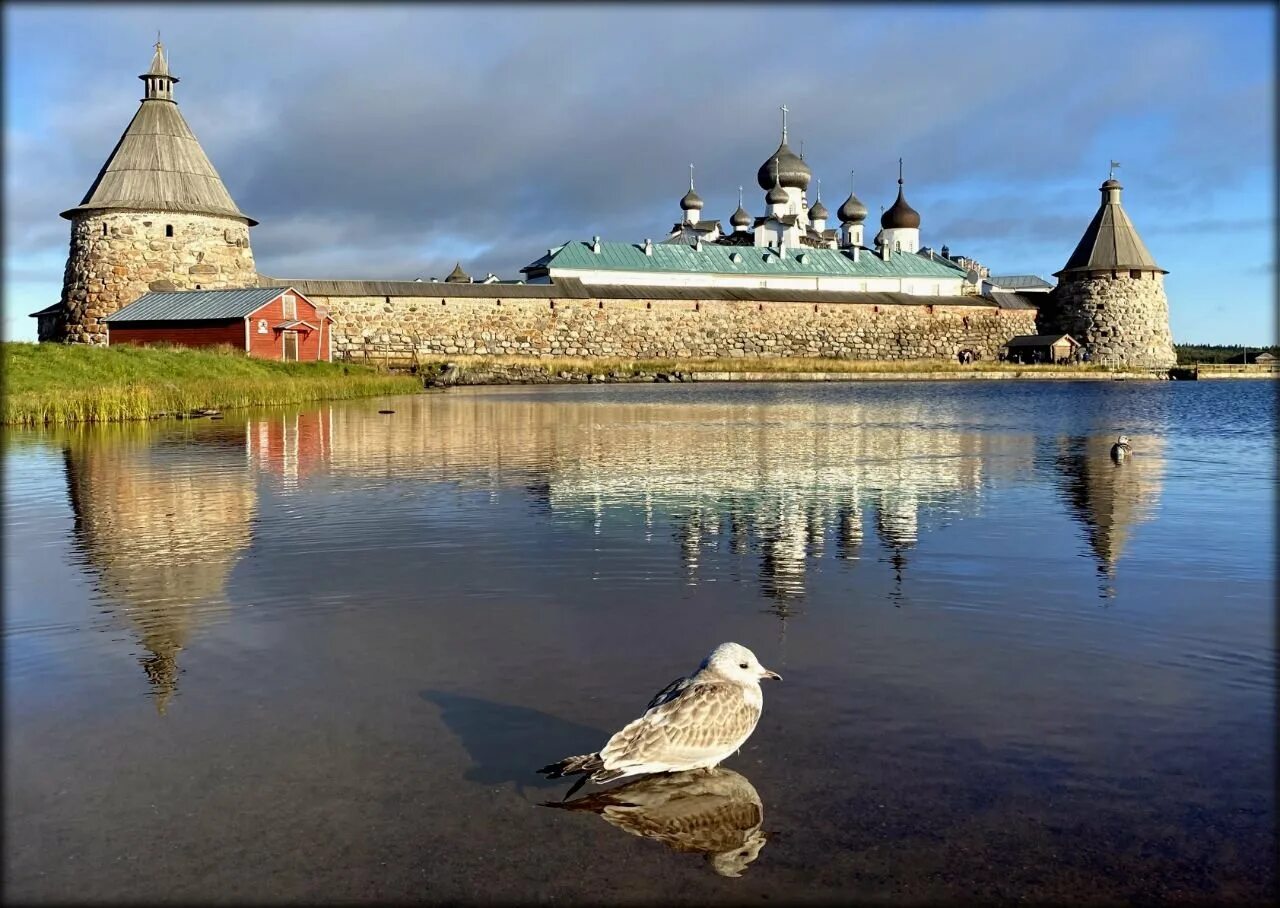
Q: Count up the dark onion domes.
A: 7